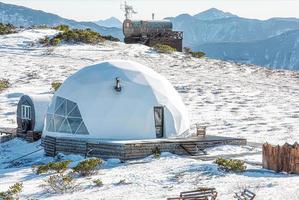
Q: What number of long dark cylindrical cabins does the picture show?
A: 1